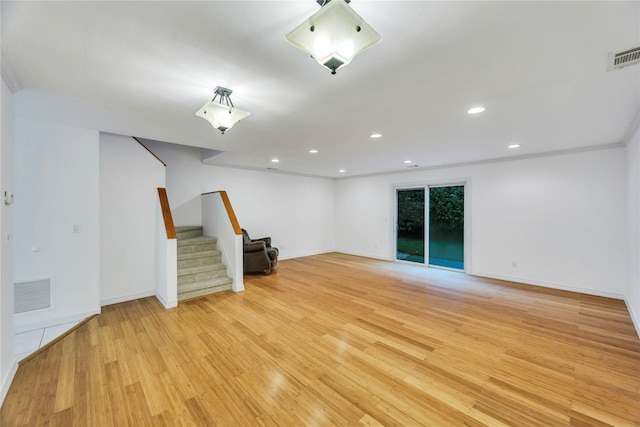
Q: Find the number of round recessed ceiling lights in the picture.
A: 7